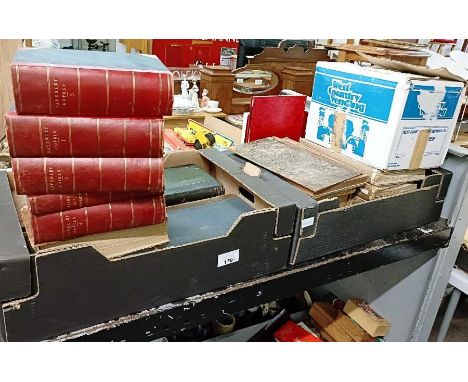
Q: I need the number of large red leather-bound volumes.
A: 5